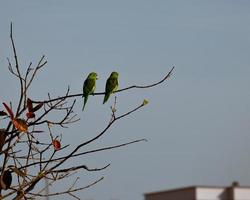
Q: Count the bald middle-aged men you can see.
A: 0